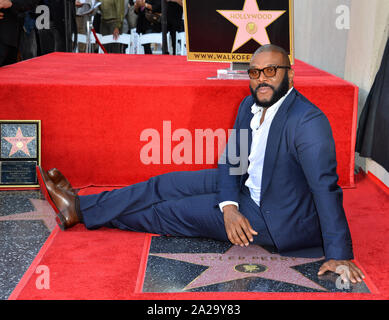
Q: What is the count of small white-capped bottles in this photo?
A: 0